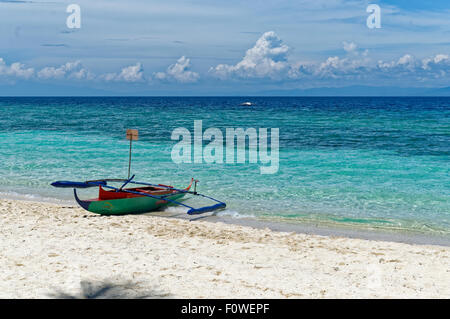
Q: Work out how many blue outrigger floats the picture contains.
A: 2